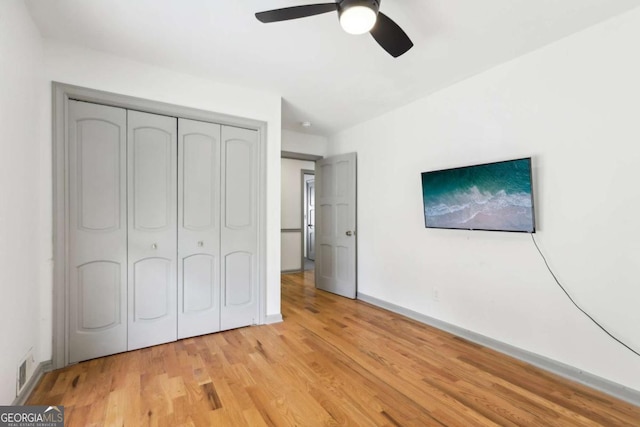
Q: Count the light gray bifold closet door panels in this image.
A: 4